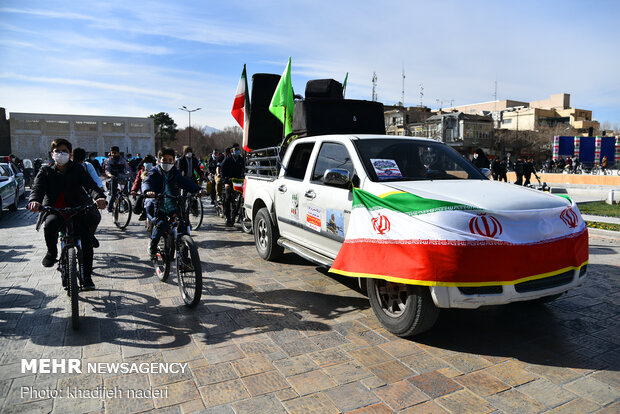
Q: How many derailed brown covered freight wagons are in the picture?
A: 0